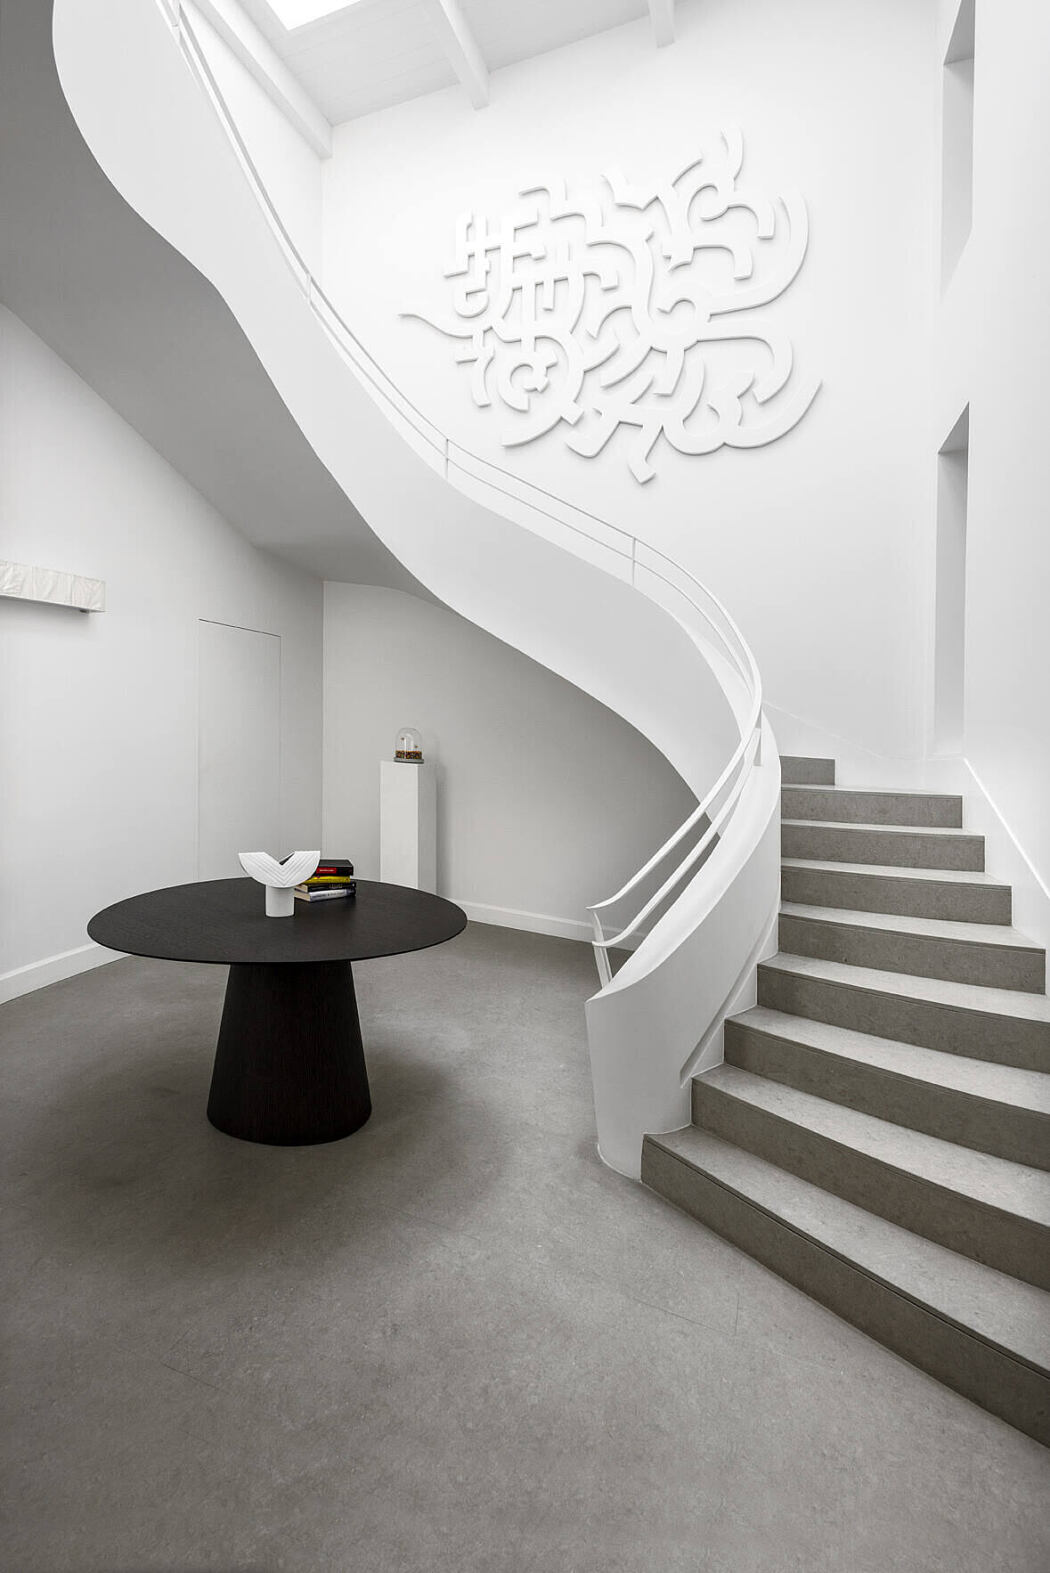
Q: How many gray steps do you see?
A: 9